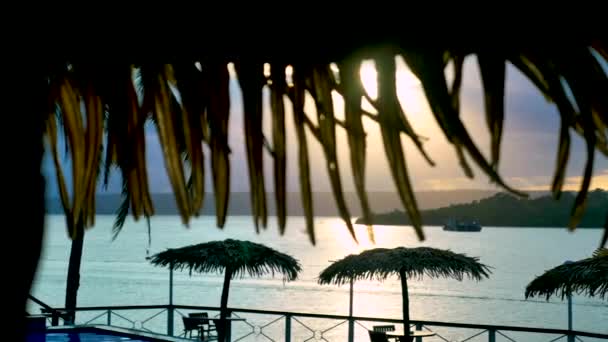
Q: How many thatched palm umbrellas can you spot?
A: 3